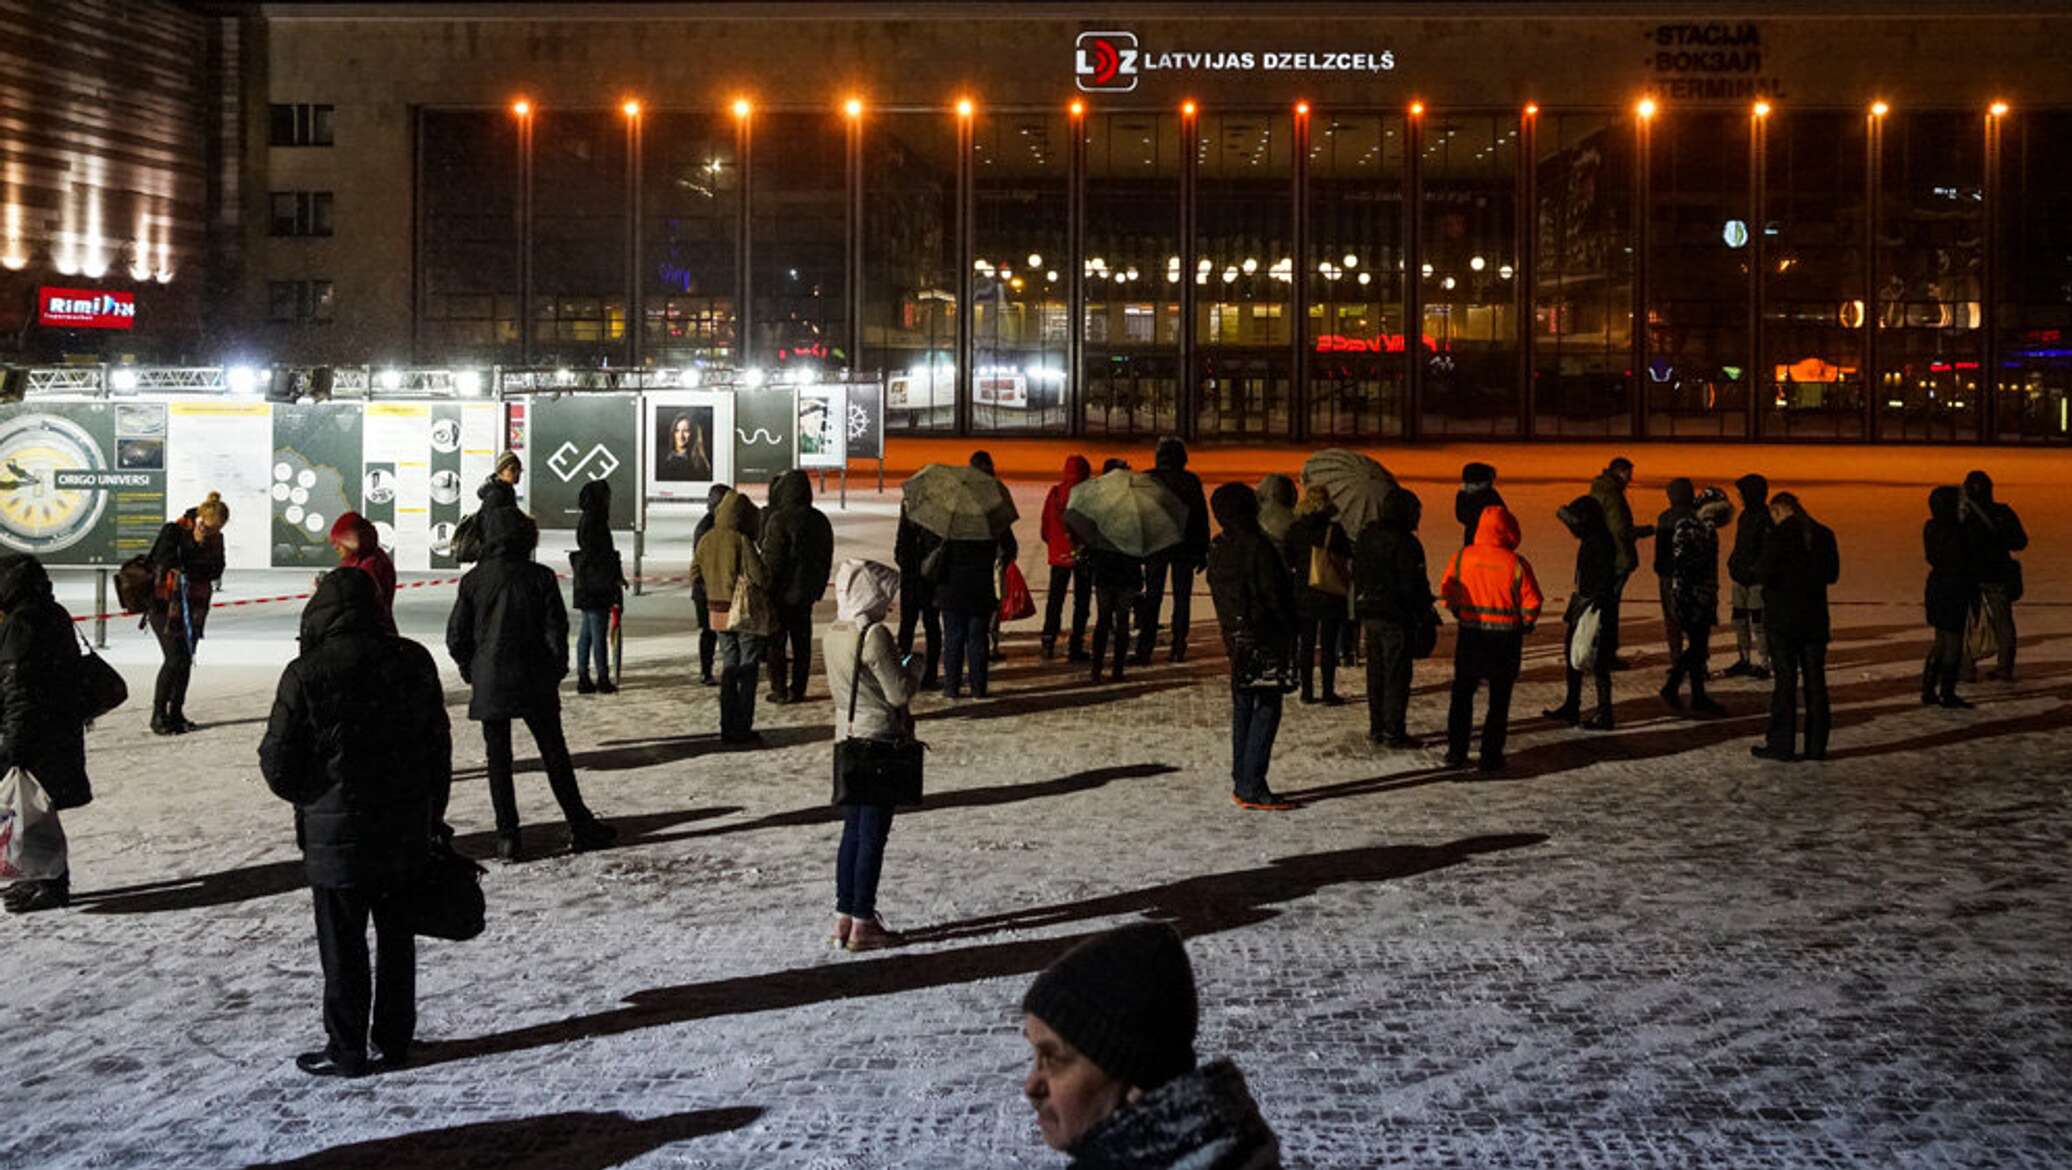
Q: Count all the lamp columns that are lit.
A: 14